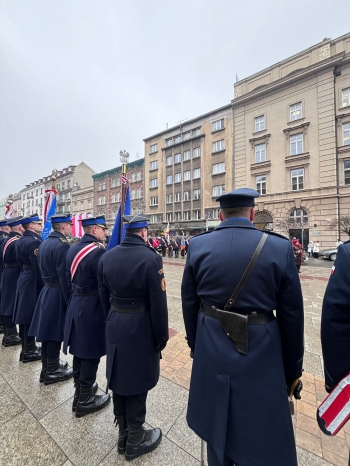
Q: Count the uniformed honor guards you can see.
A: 8